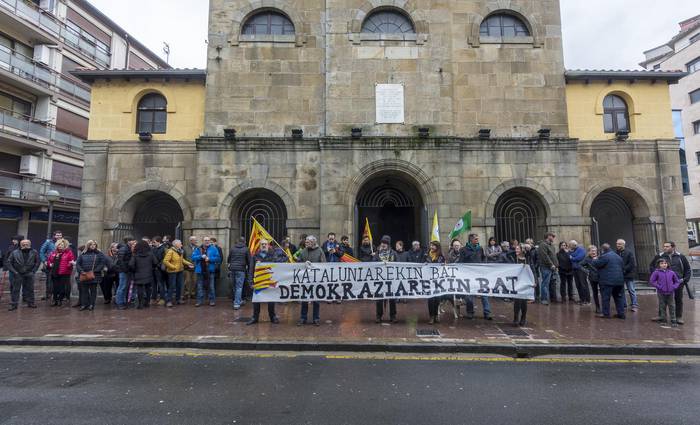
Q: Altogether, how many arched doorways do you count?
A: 5